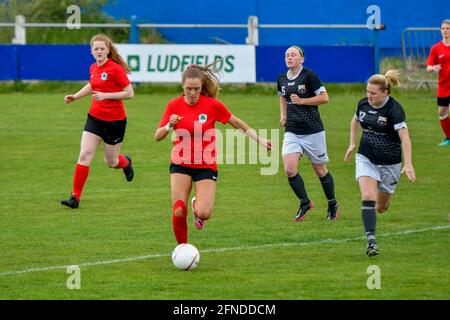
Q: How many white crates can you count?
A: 0